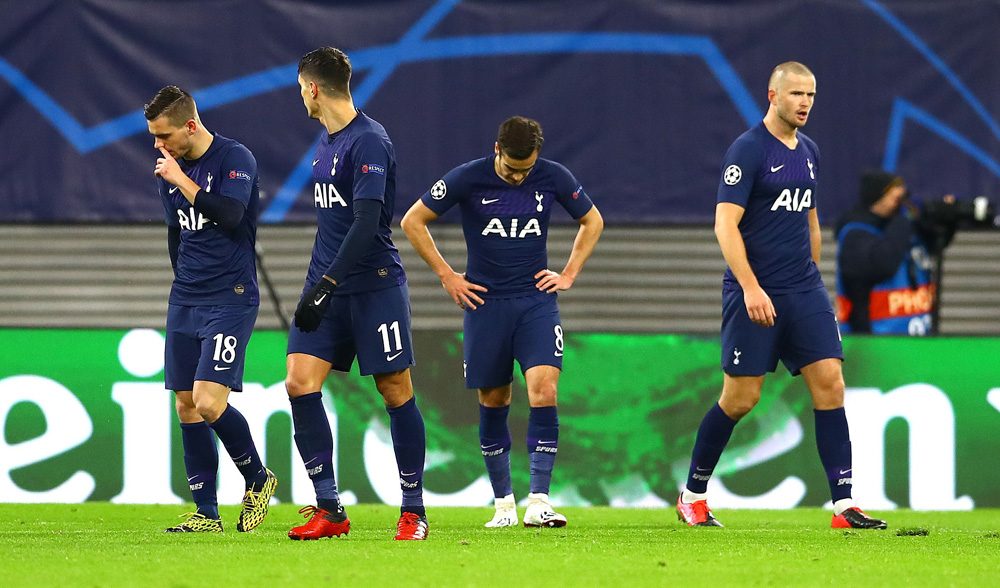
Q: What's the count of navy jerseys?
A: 4